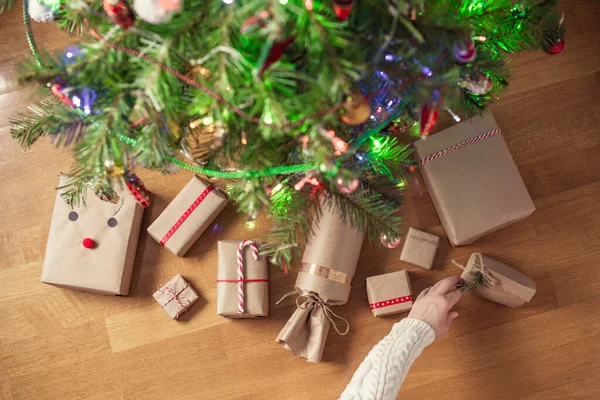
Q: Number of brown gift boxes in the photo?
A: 9